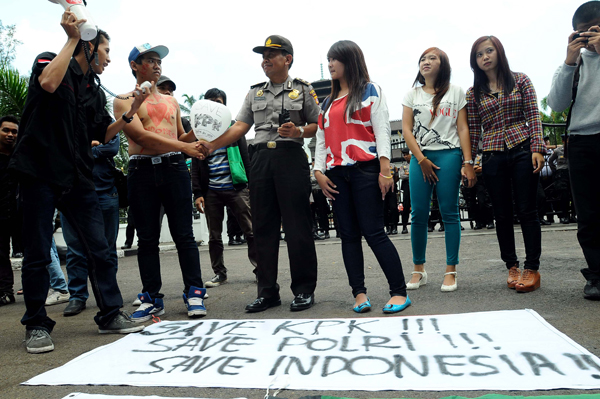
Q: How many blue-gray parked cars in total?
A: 0